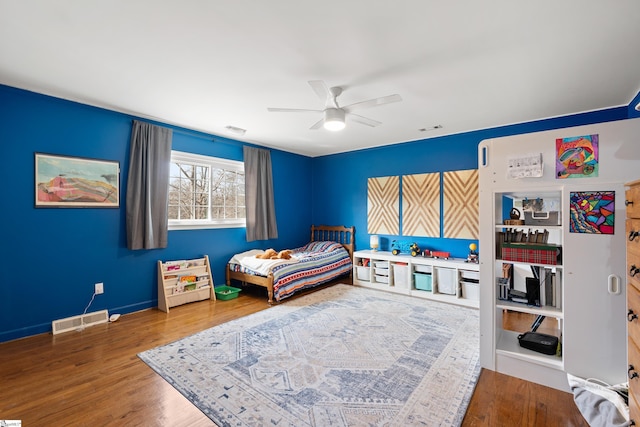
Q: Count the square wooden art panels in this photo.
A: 3